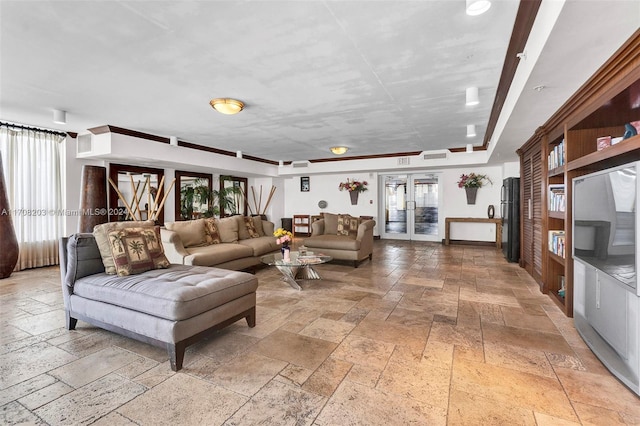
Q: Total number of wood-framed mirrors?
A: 3